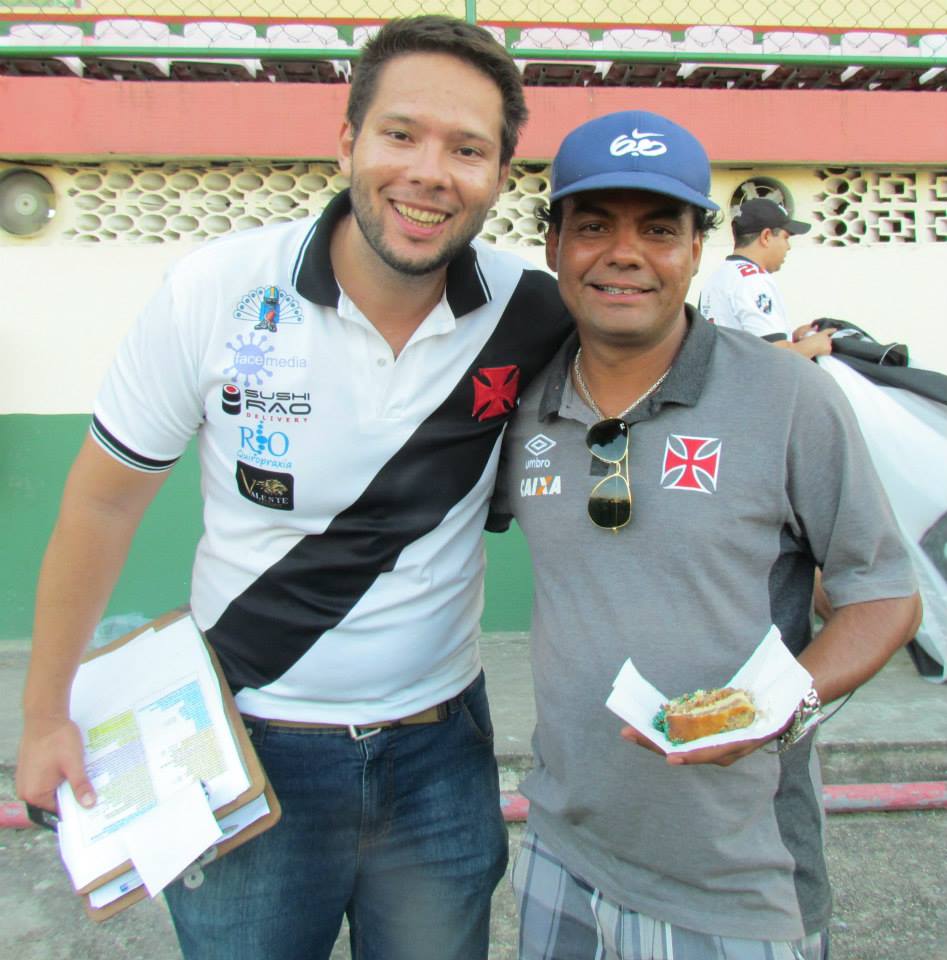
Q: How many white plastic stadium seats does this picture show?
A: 12